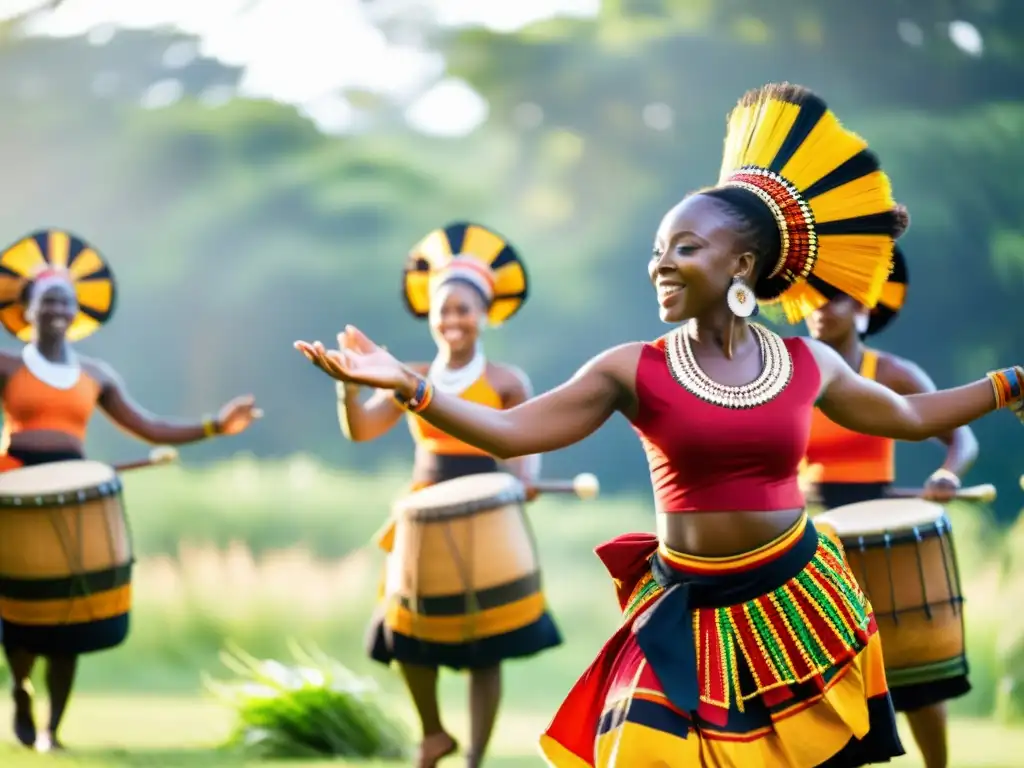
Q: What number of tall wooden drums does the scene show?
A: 3